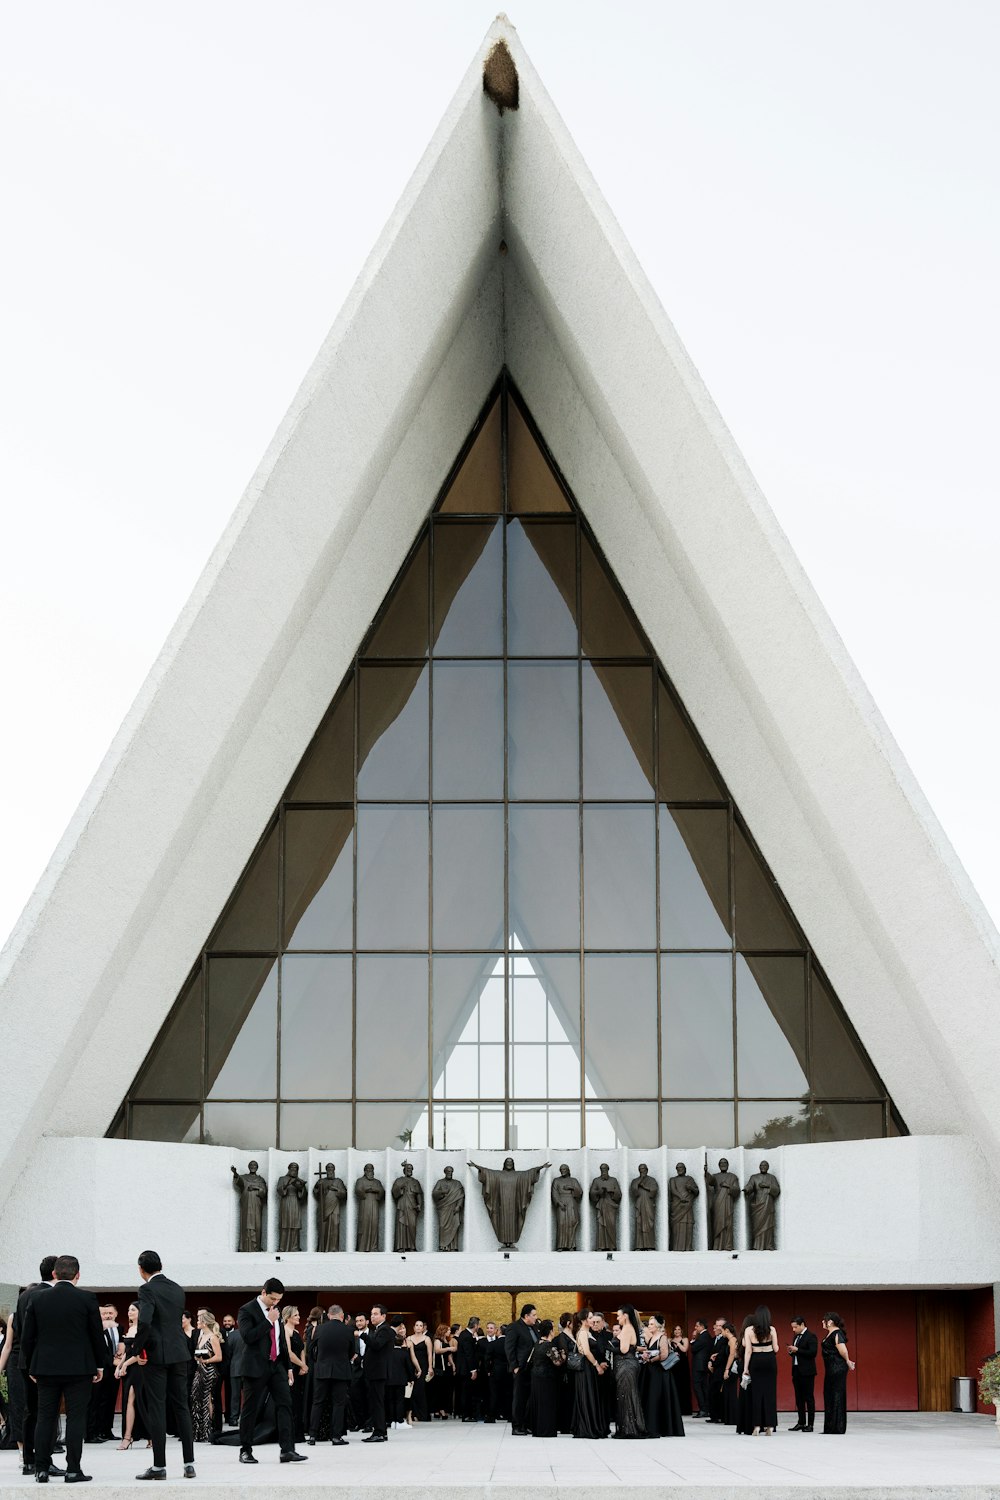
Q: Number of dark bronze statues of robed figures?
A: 13